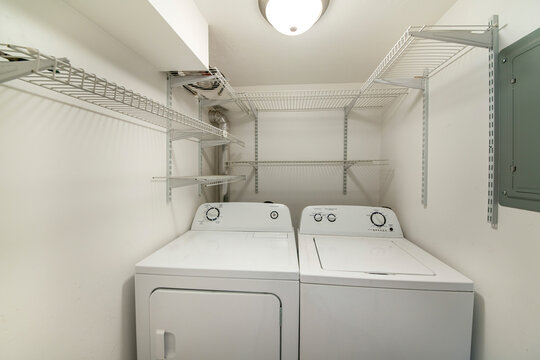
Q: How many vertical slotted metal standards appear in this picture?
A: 6